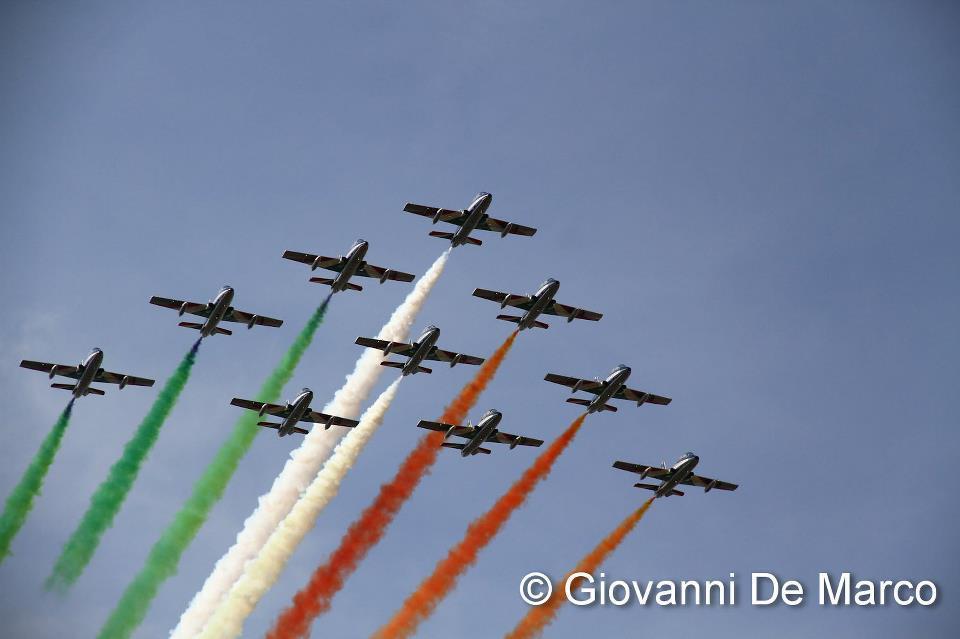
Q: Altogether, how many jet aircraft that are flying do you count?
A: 10